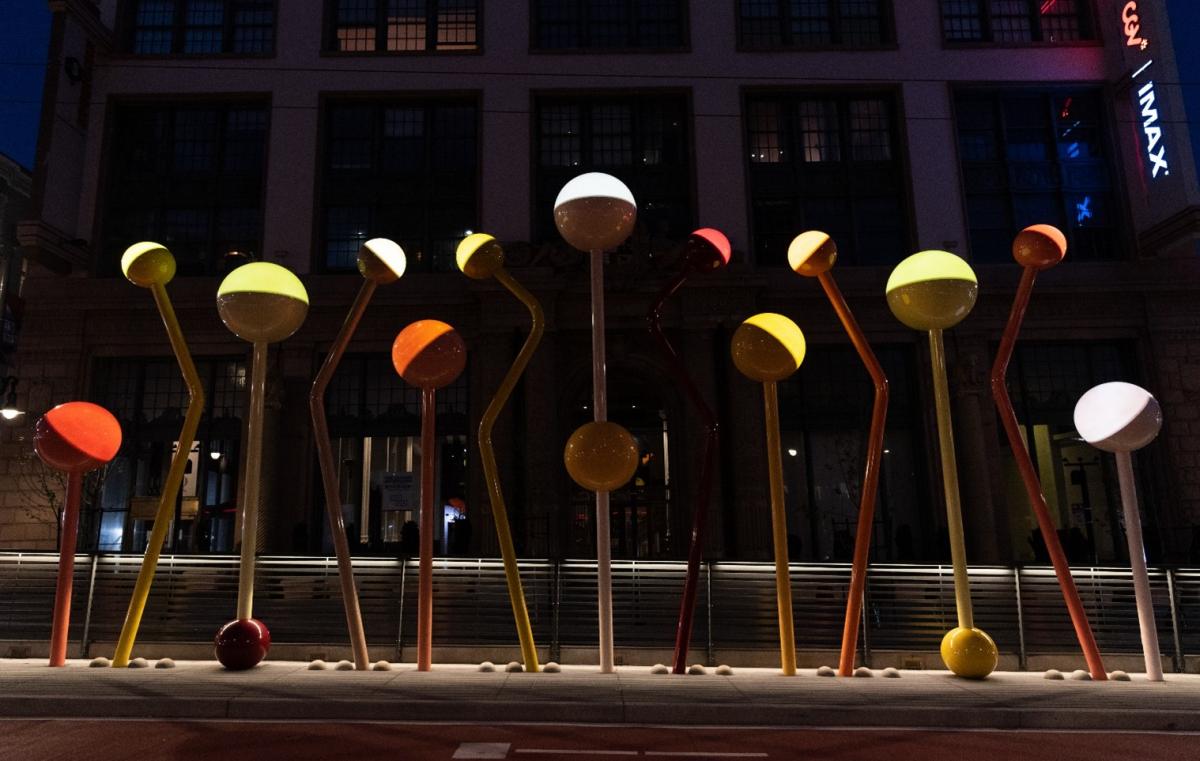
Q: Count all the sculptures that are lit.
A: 13